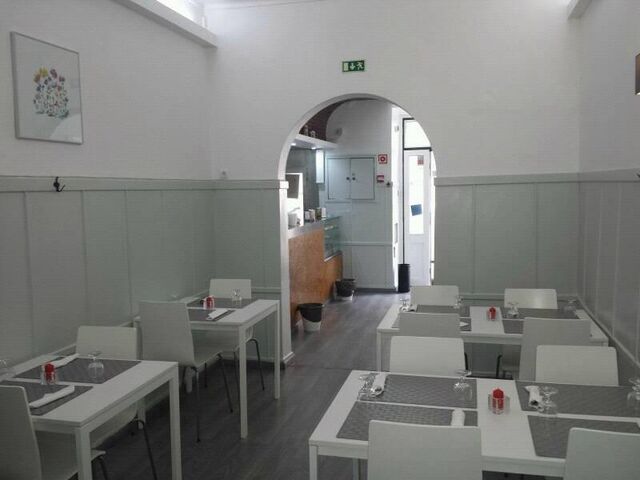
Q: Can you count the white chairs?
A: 12